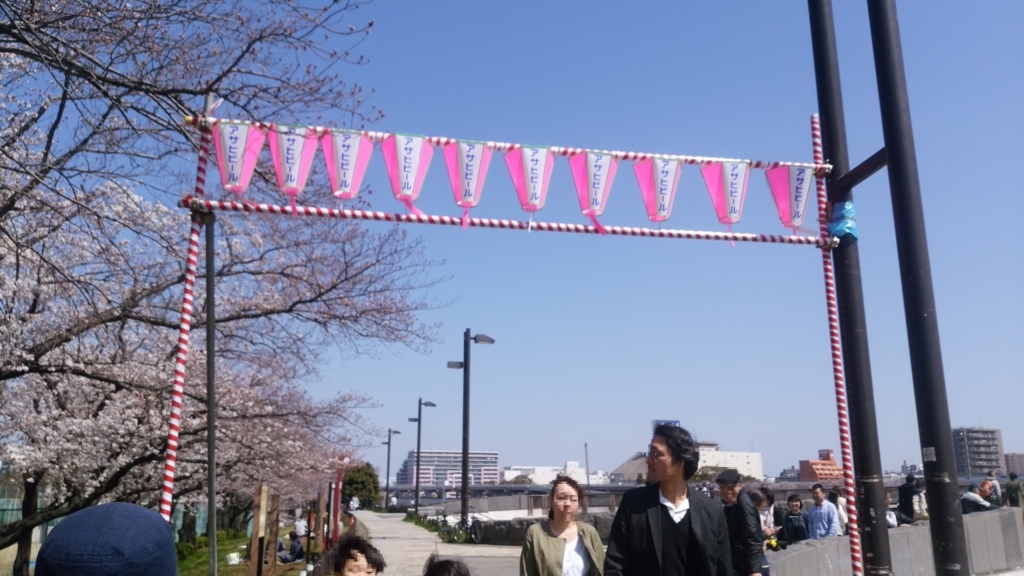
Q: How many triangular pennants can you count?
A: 10